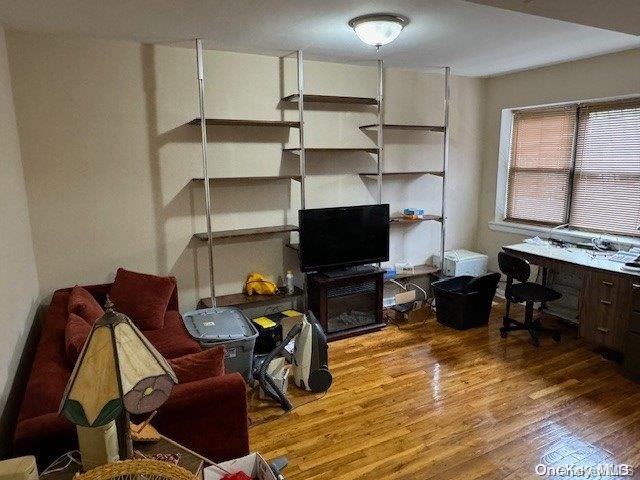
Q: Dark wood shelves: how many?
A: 11